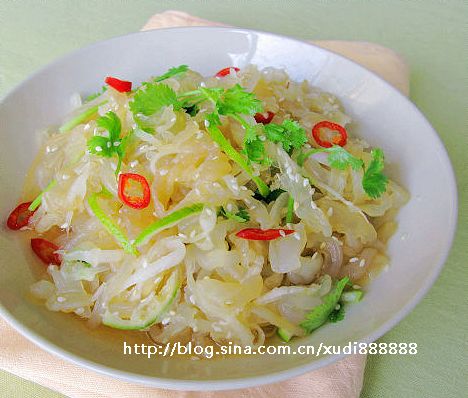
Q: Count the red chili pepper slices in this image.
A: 8